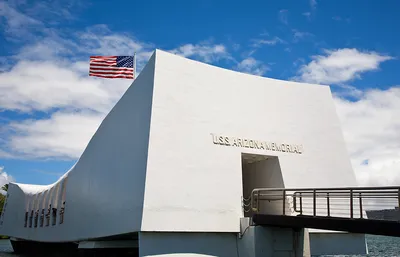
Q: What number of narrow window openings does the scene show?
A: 7